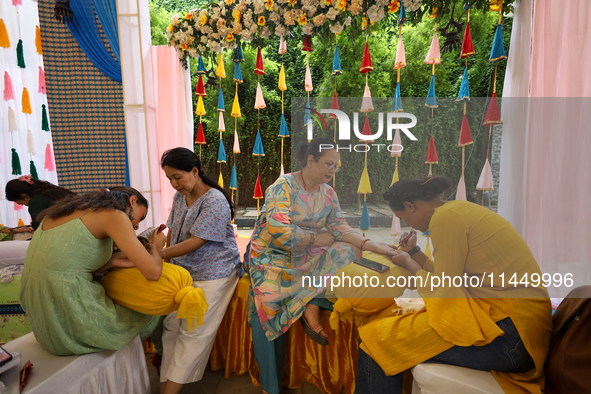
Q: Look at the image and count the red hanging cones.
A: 12